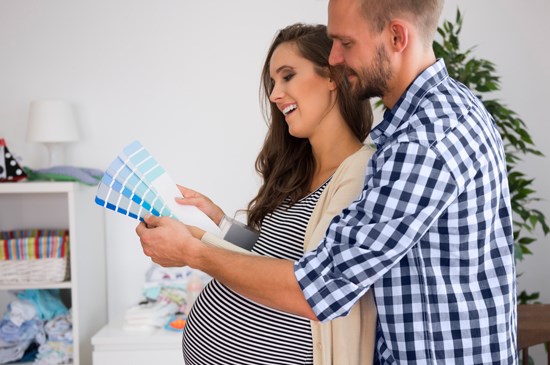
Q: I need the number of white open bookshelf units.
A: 1